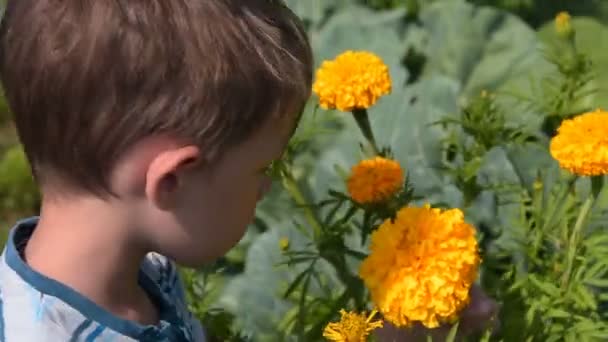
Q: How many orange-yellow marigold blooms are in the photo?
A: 5